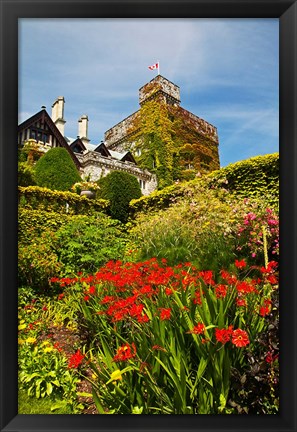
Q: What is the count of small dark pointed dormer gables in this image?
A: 3